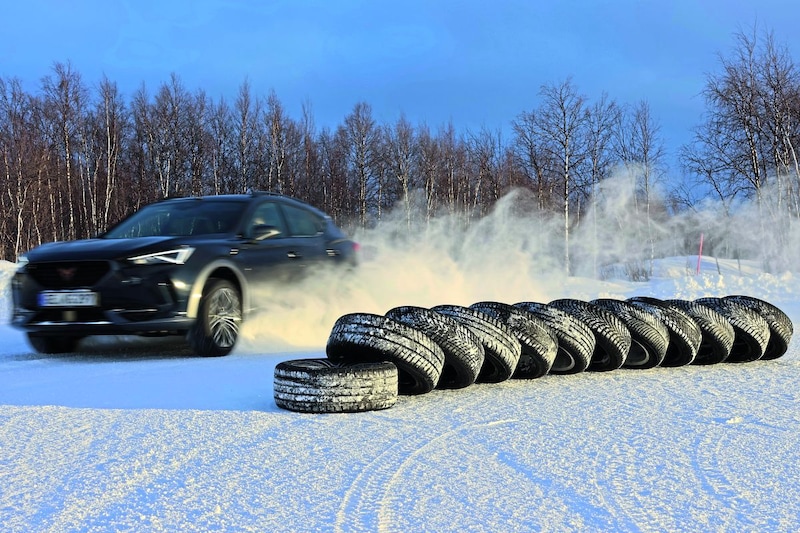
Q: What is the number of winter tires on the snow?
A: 12